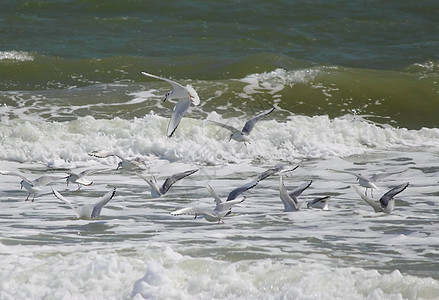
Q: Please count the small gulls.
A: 14